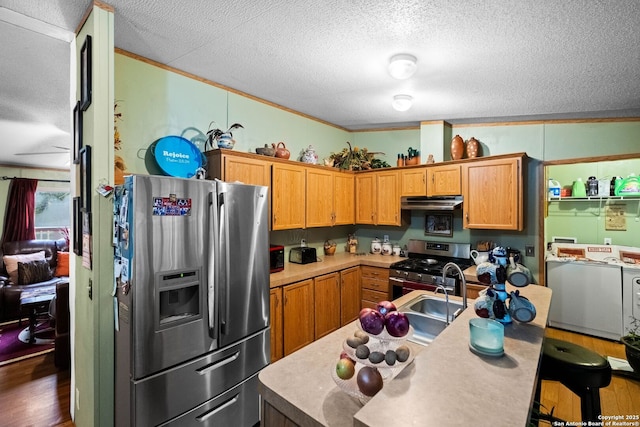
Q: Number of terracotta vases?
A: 2